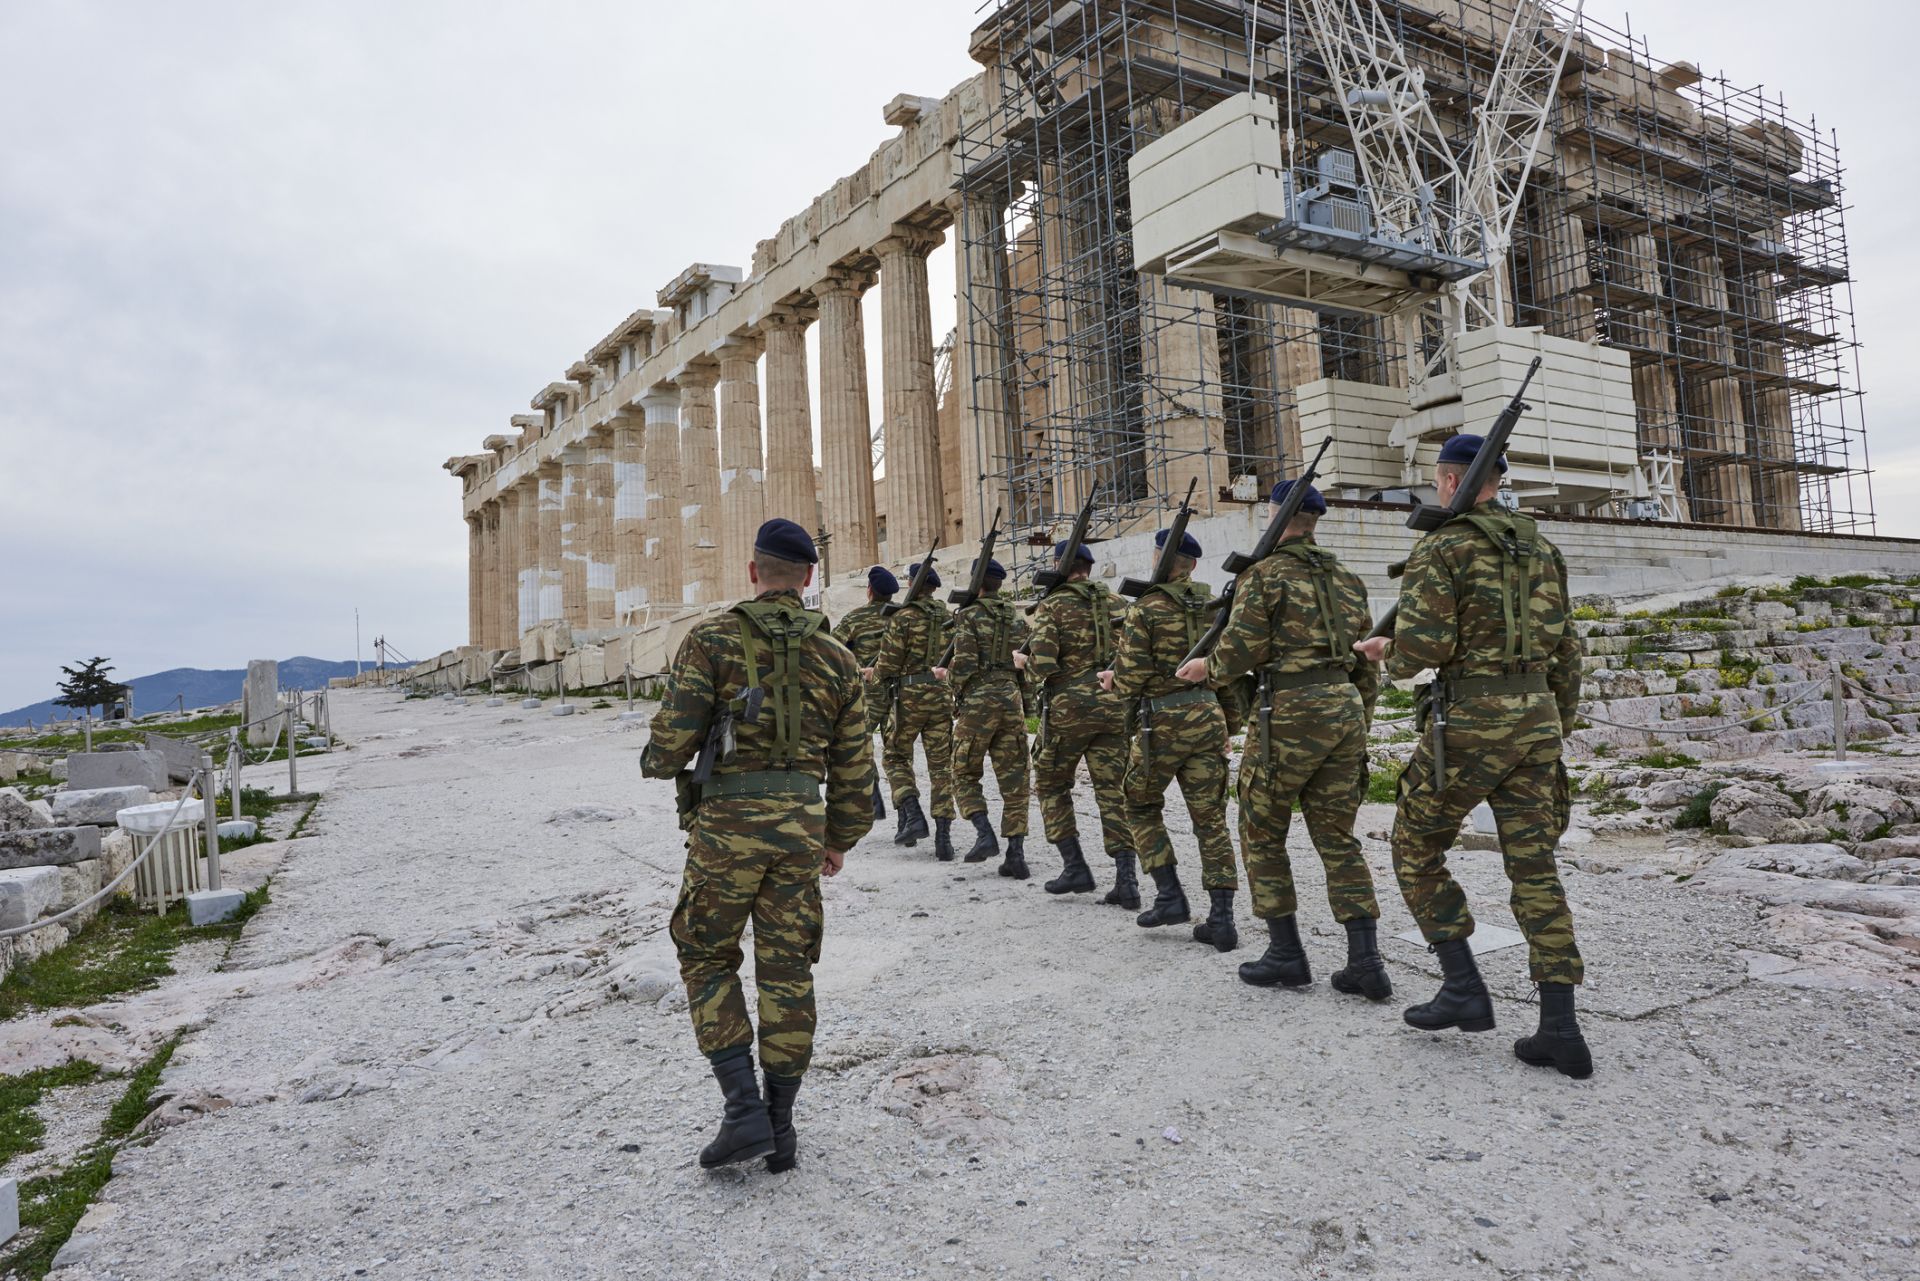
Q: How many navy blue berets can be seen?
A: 8